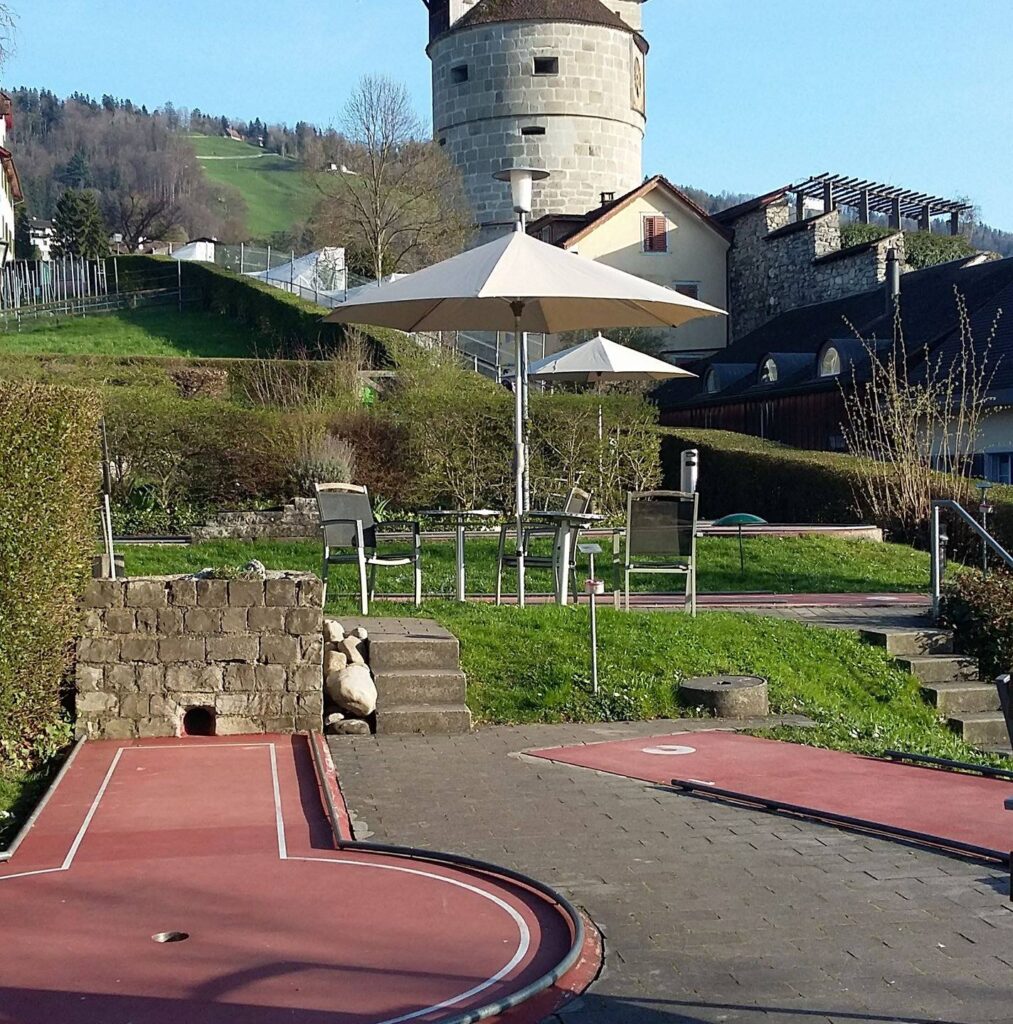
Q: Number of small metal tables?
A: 2